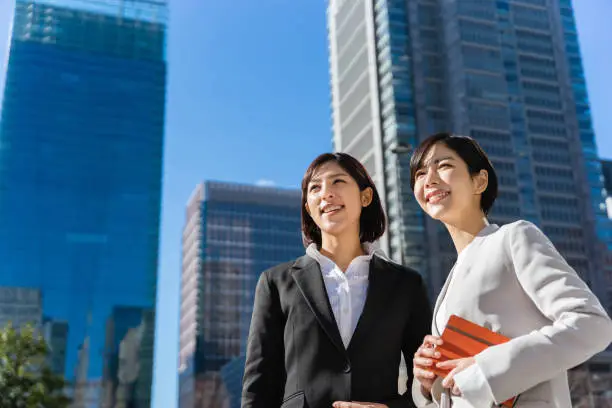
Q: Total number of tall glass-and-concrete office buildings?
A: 3